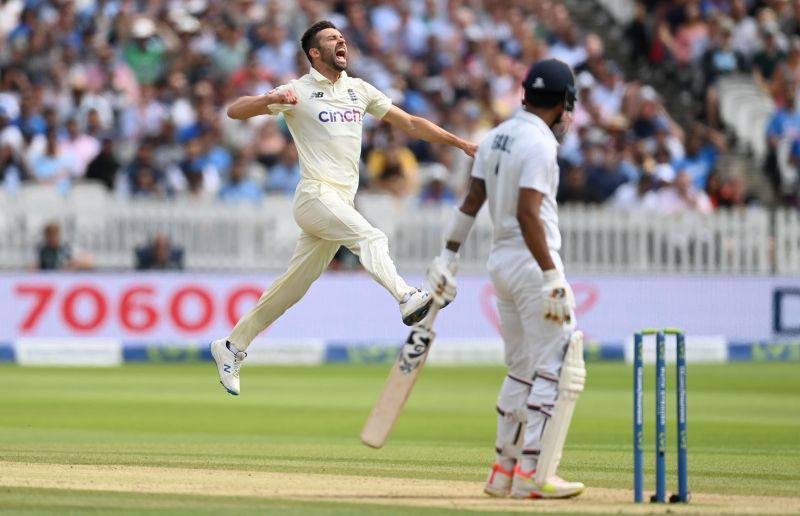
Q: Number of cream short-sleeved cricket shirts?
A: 1